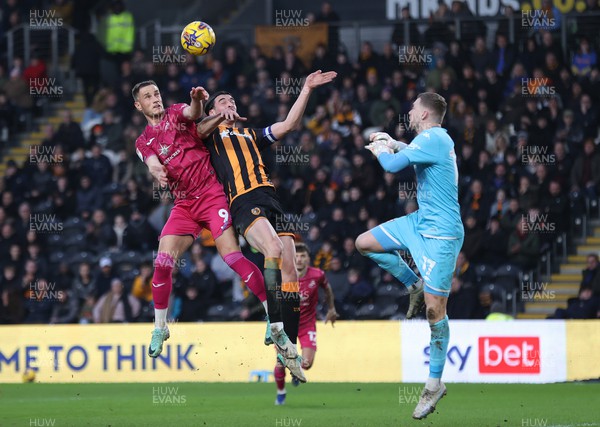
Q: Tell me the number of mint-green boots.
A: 2